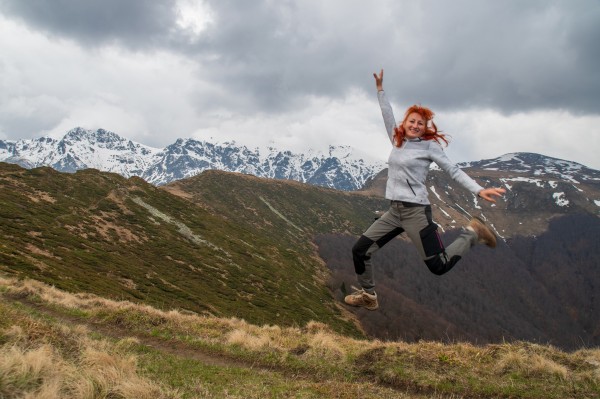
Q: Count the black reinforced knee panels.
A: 2